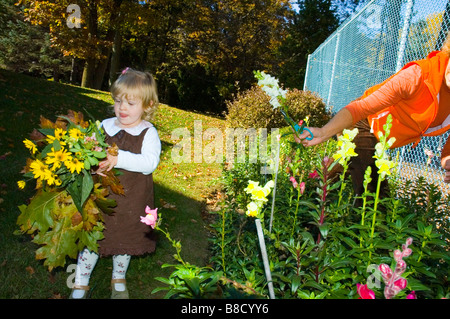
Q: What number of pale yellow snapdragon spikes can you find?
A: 3